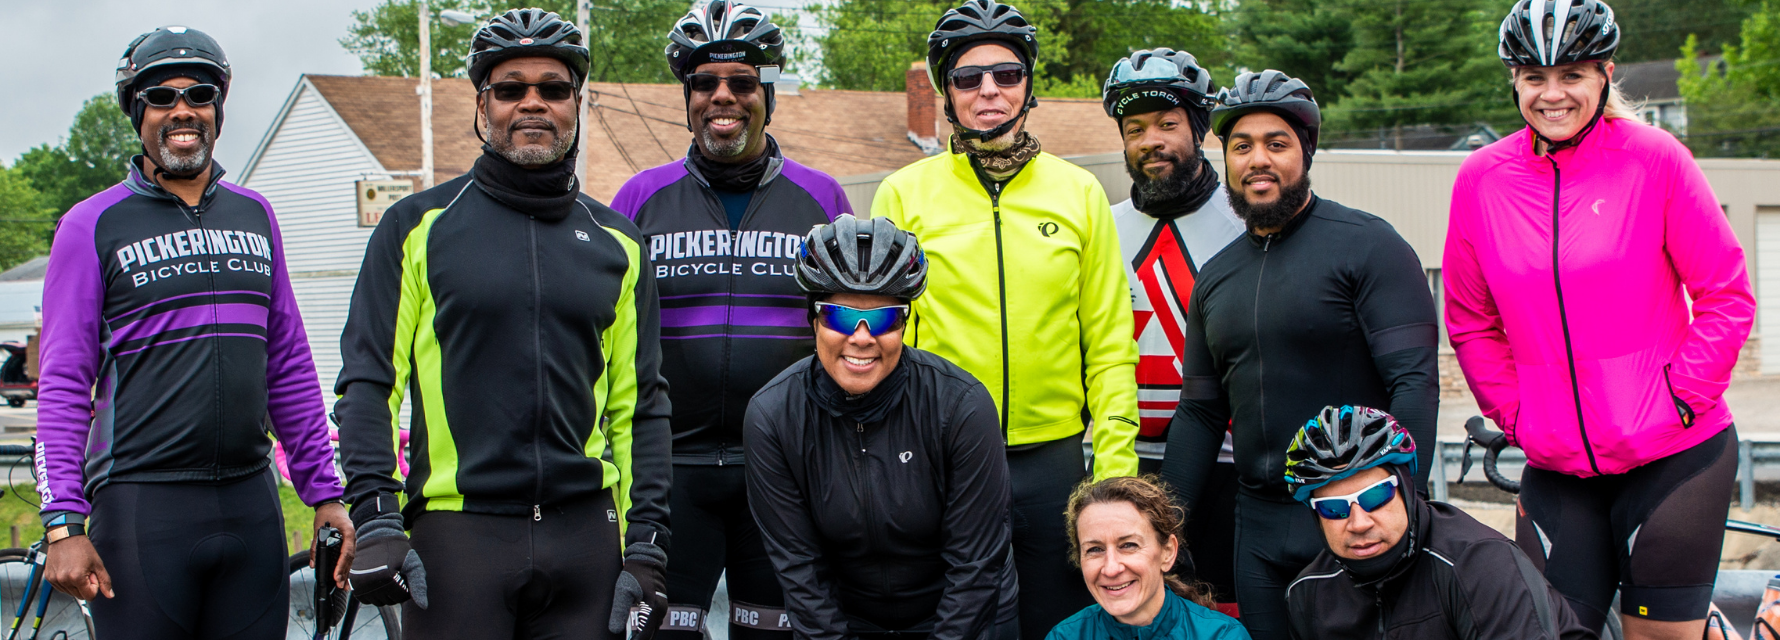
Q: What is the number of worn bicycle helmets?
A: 9